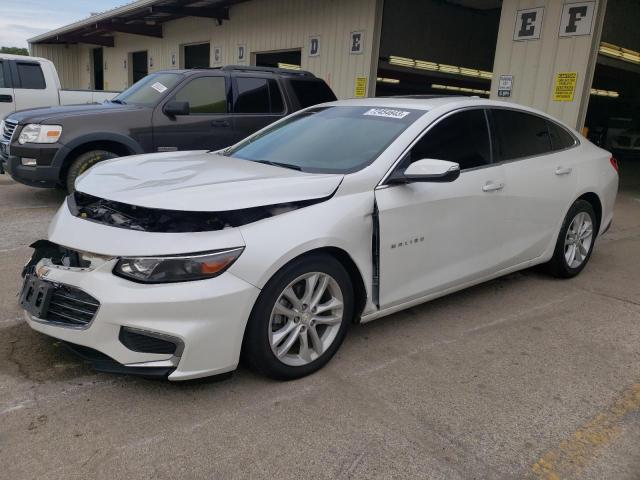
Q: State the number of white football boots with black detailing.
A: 0